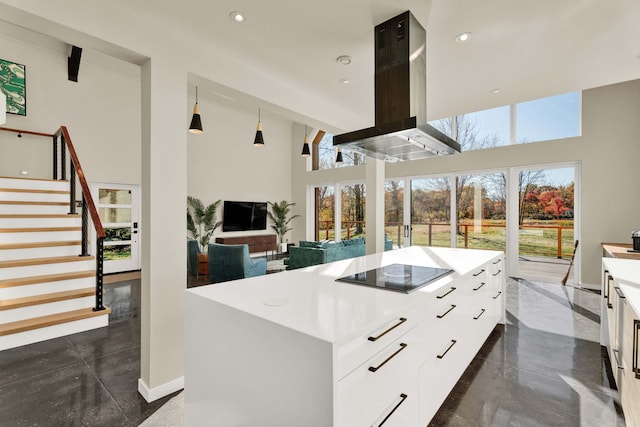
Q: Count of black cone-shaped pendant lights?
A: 4